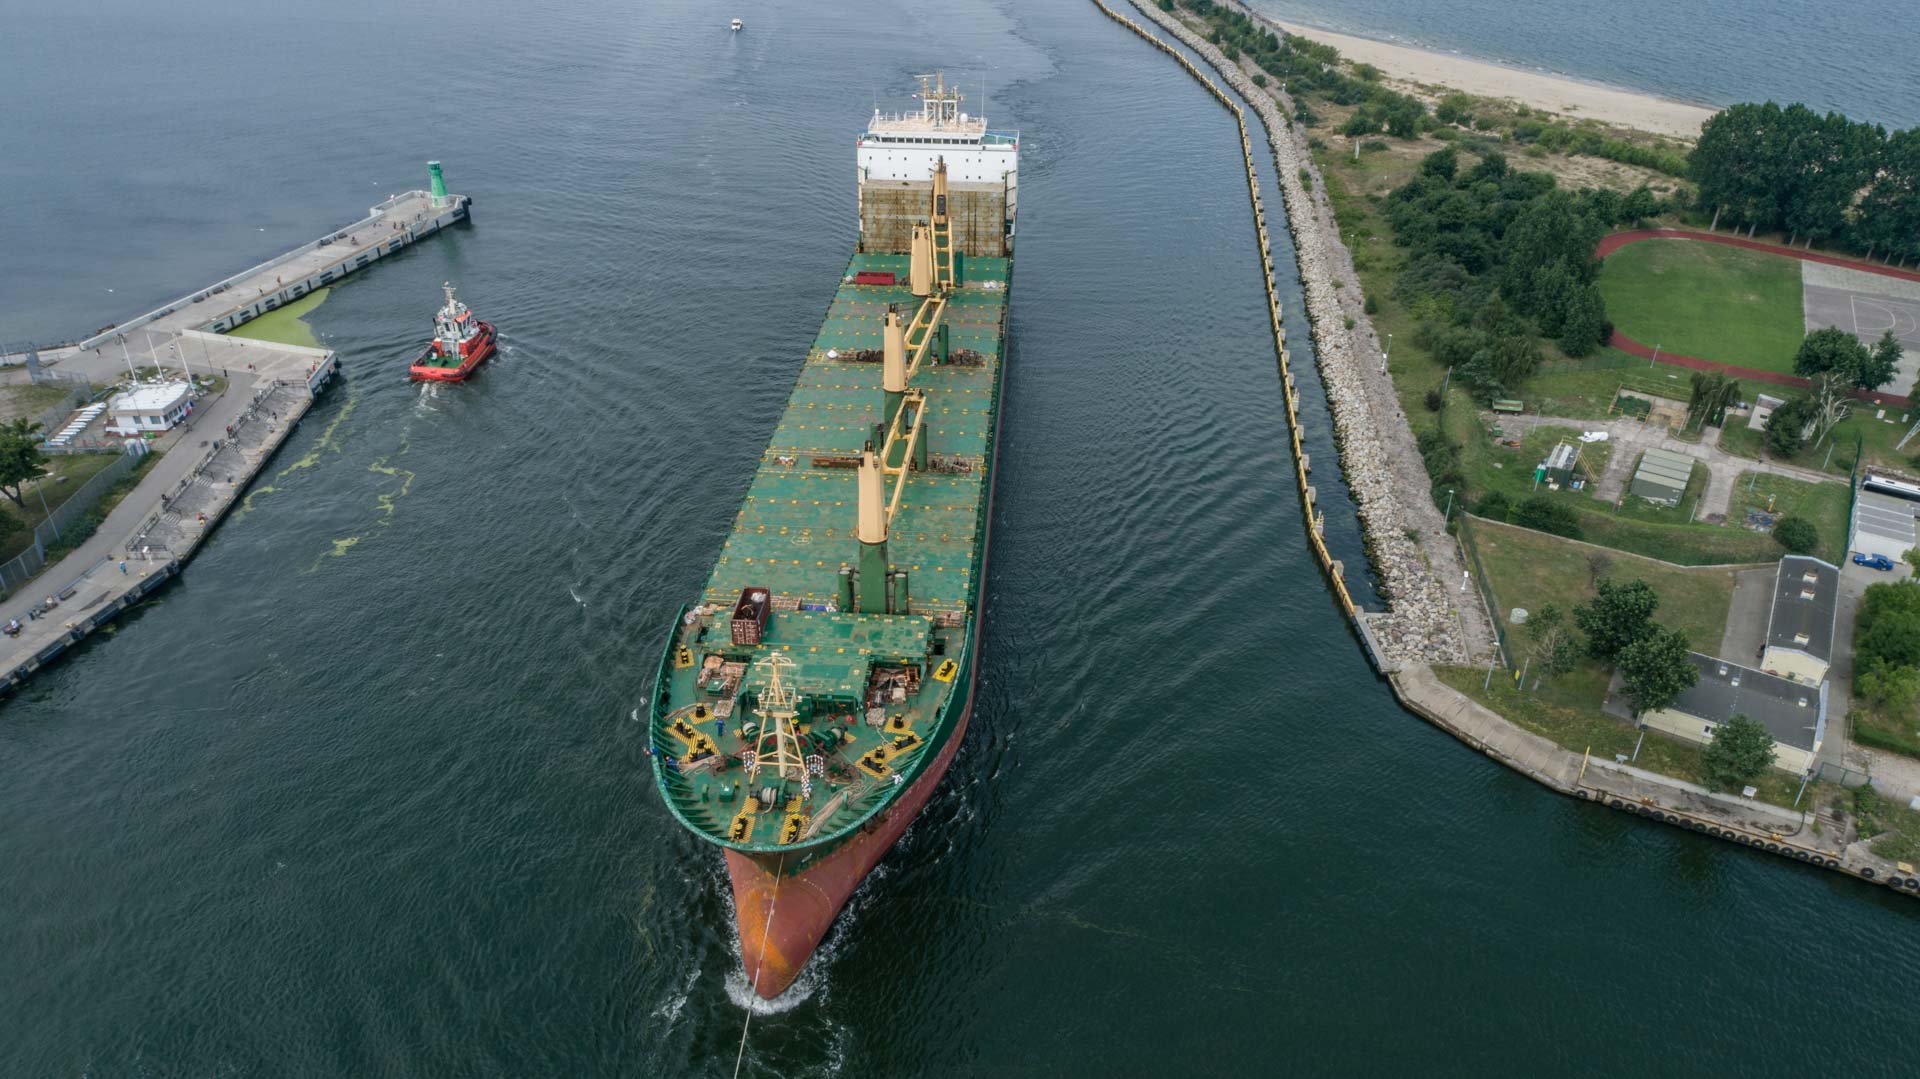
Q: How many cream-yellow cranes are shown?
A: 4